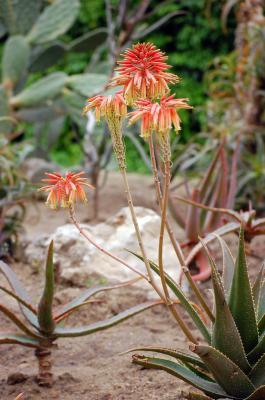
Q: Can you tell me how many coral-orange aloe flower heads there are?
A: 4